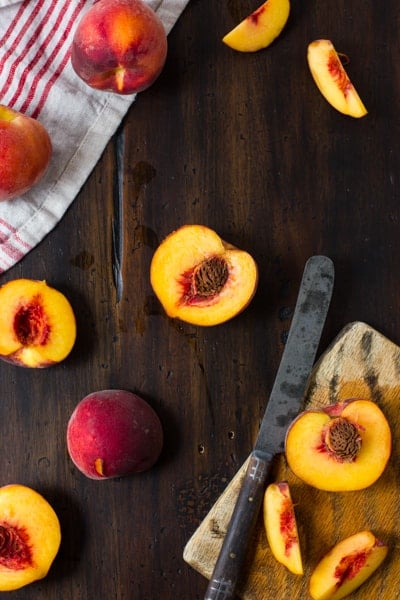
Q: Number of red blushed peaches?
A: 3